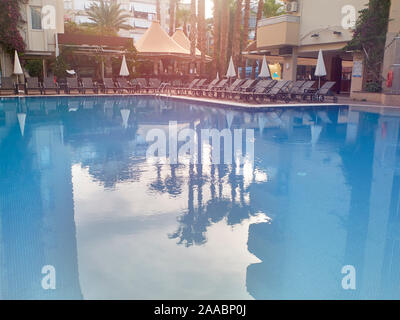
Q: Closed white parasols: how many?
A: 5